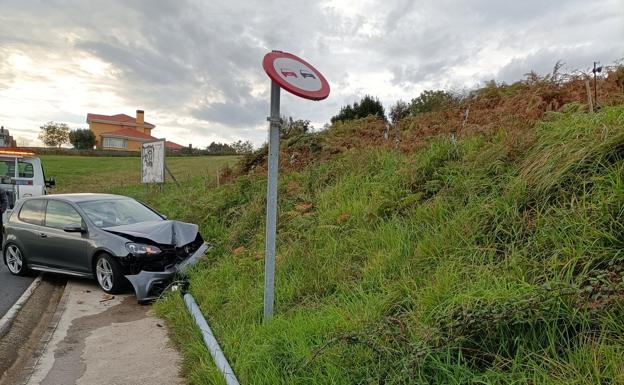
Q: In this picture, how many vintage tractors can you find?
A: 0